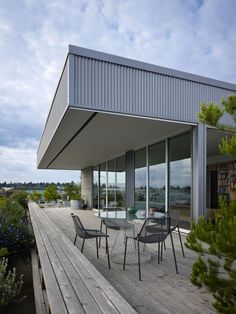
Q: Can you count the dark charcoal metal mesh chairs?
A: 4